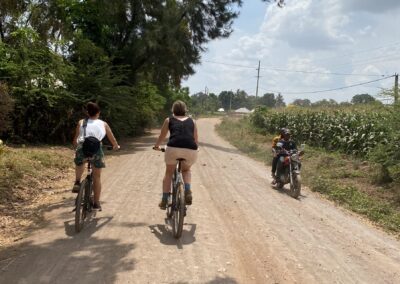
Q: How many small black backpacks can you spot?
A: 1